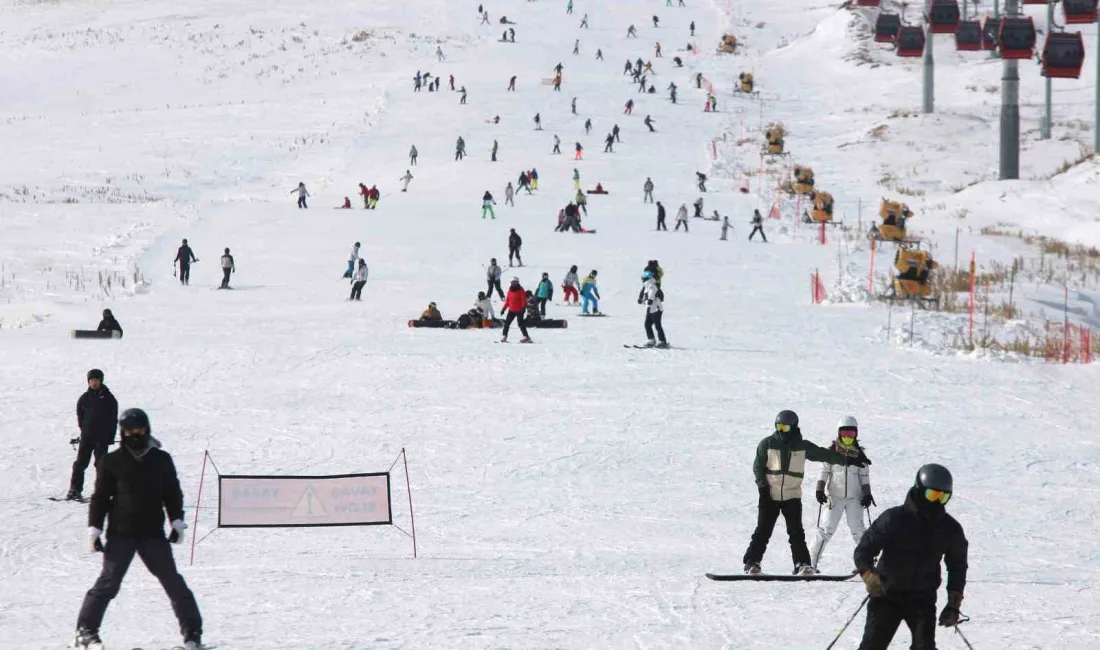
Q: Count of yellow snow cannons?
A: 7